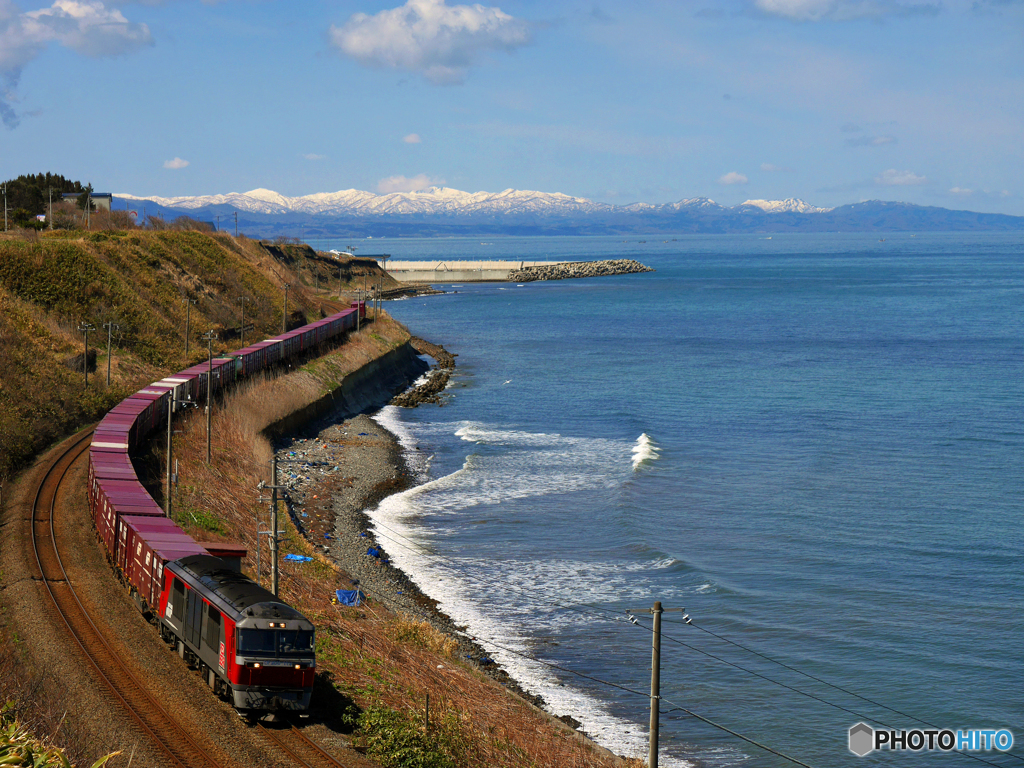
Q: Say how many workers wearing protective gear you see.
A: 0